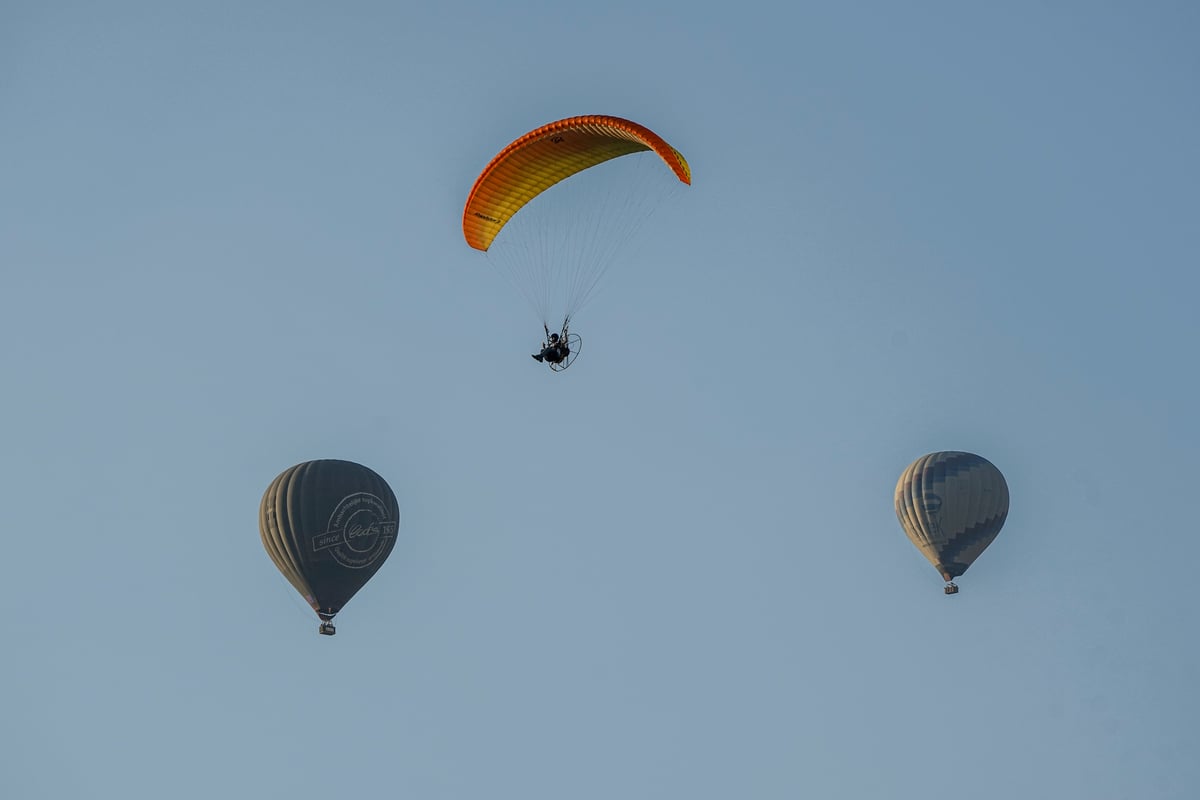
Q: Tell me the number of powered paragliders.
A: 1